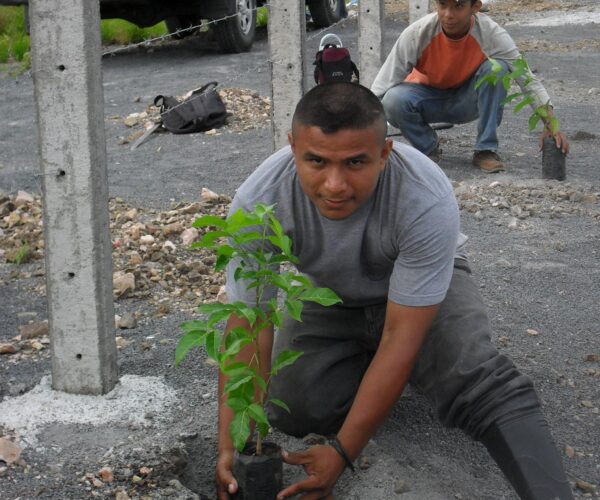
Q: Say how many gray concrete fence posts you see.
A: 4